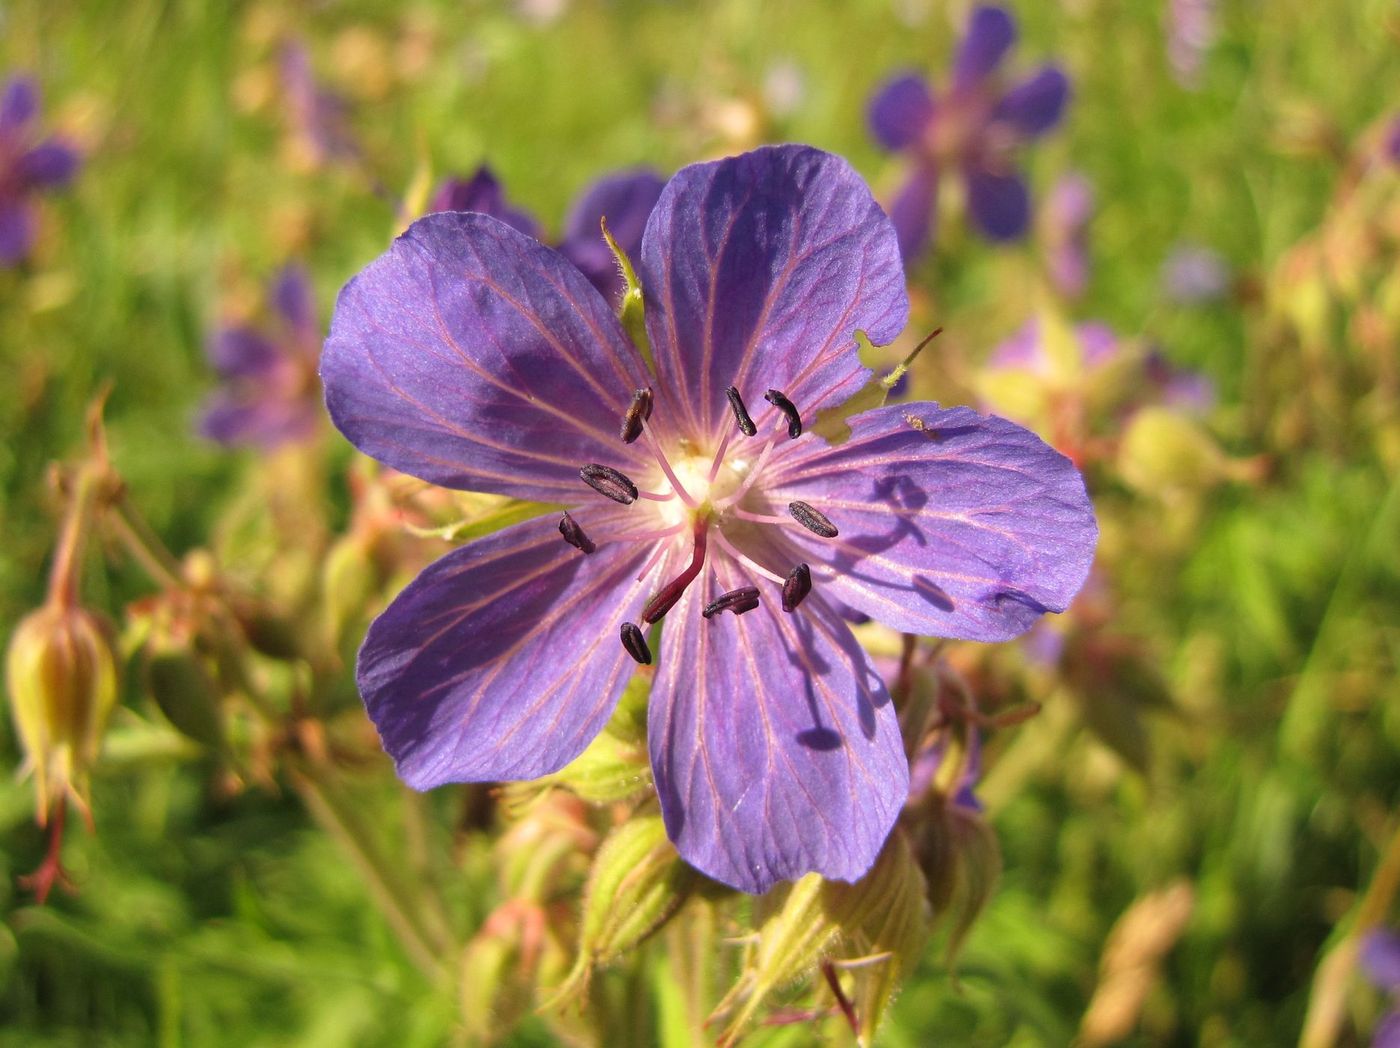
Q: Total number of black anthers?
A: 9